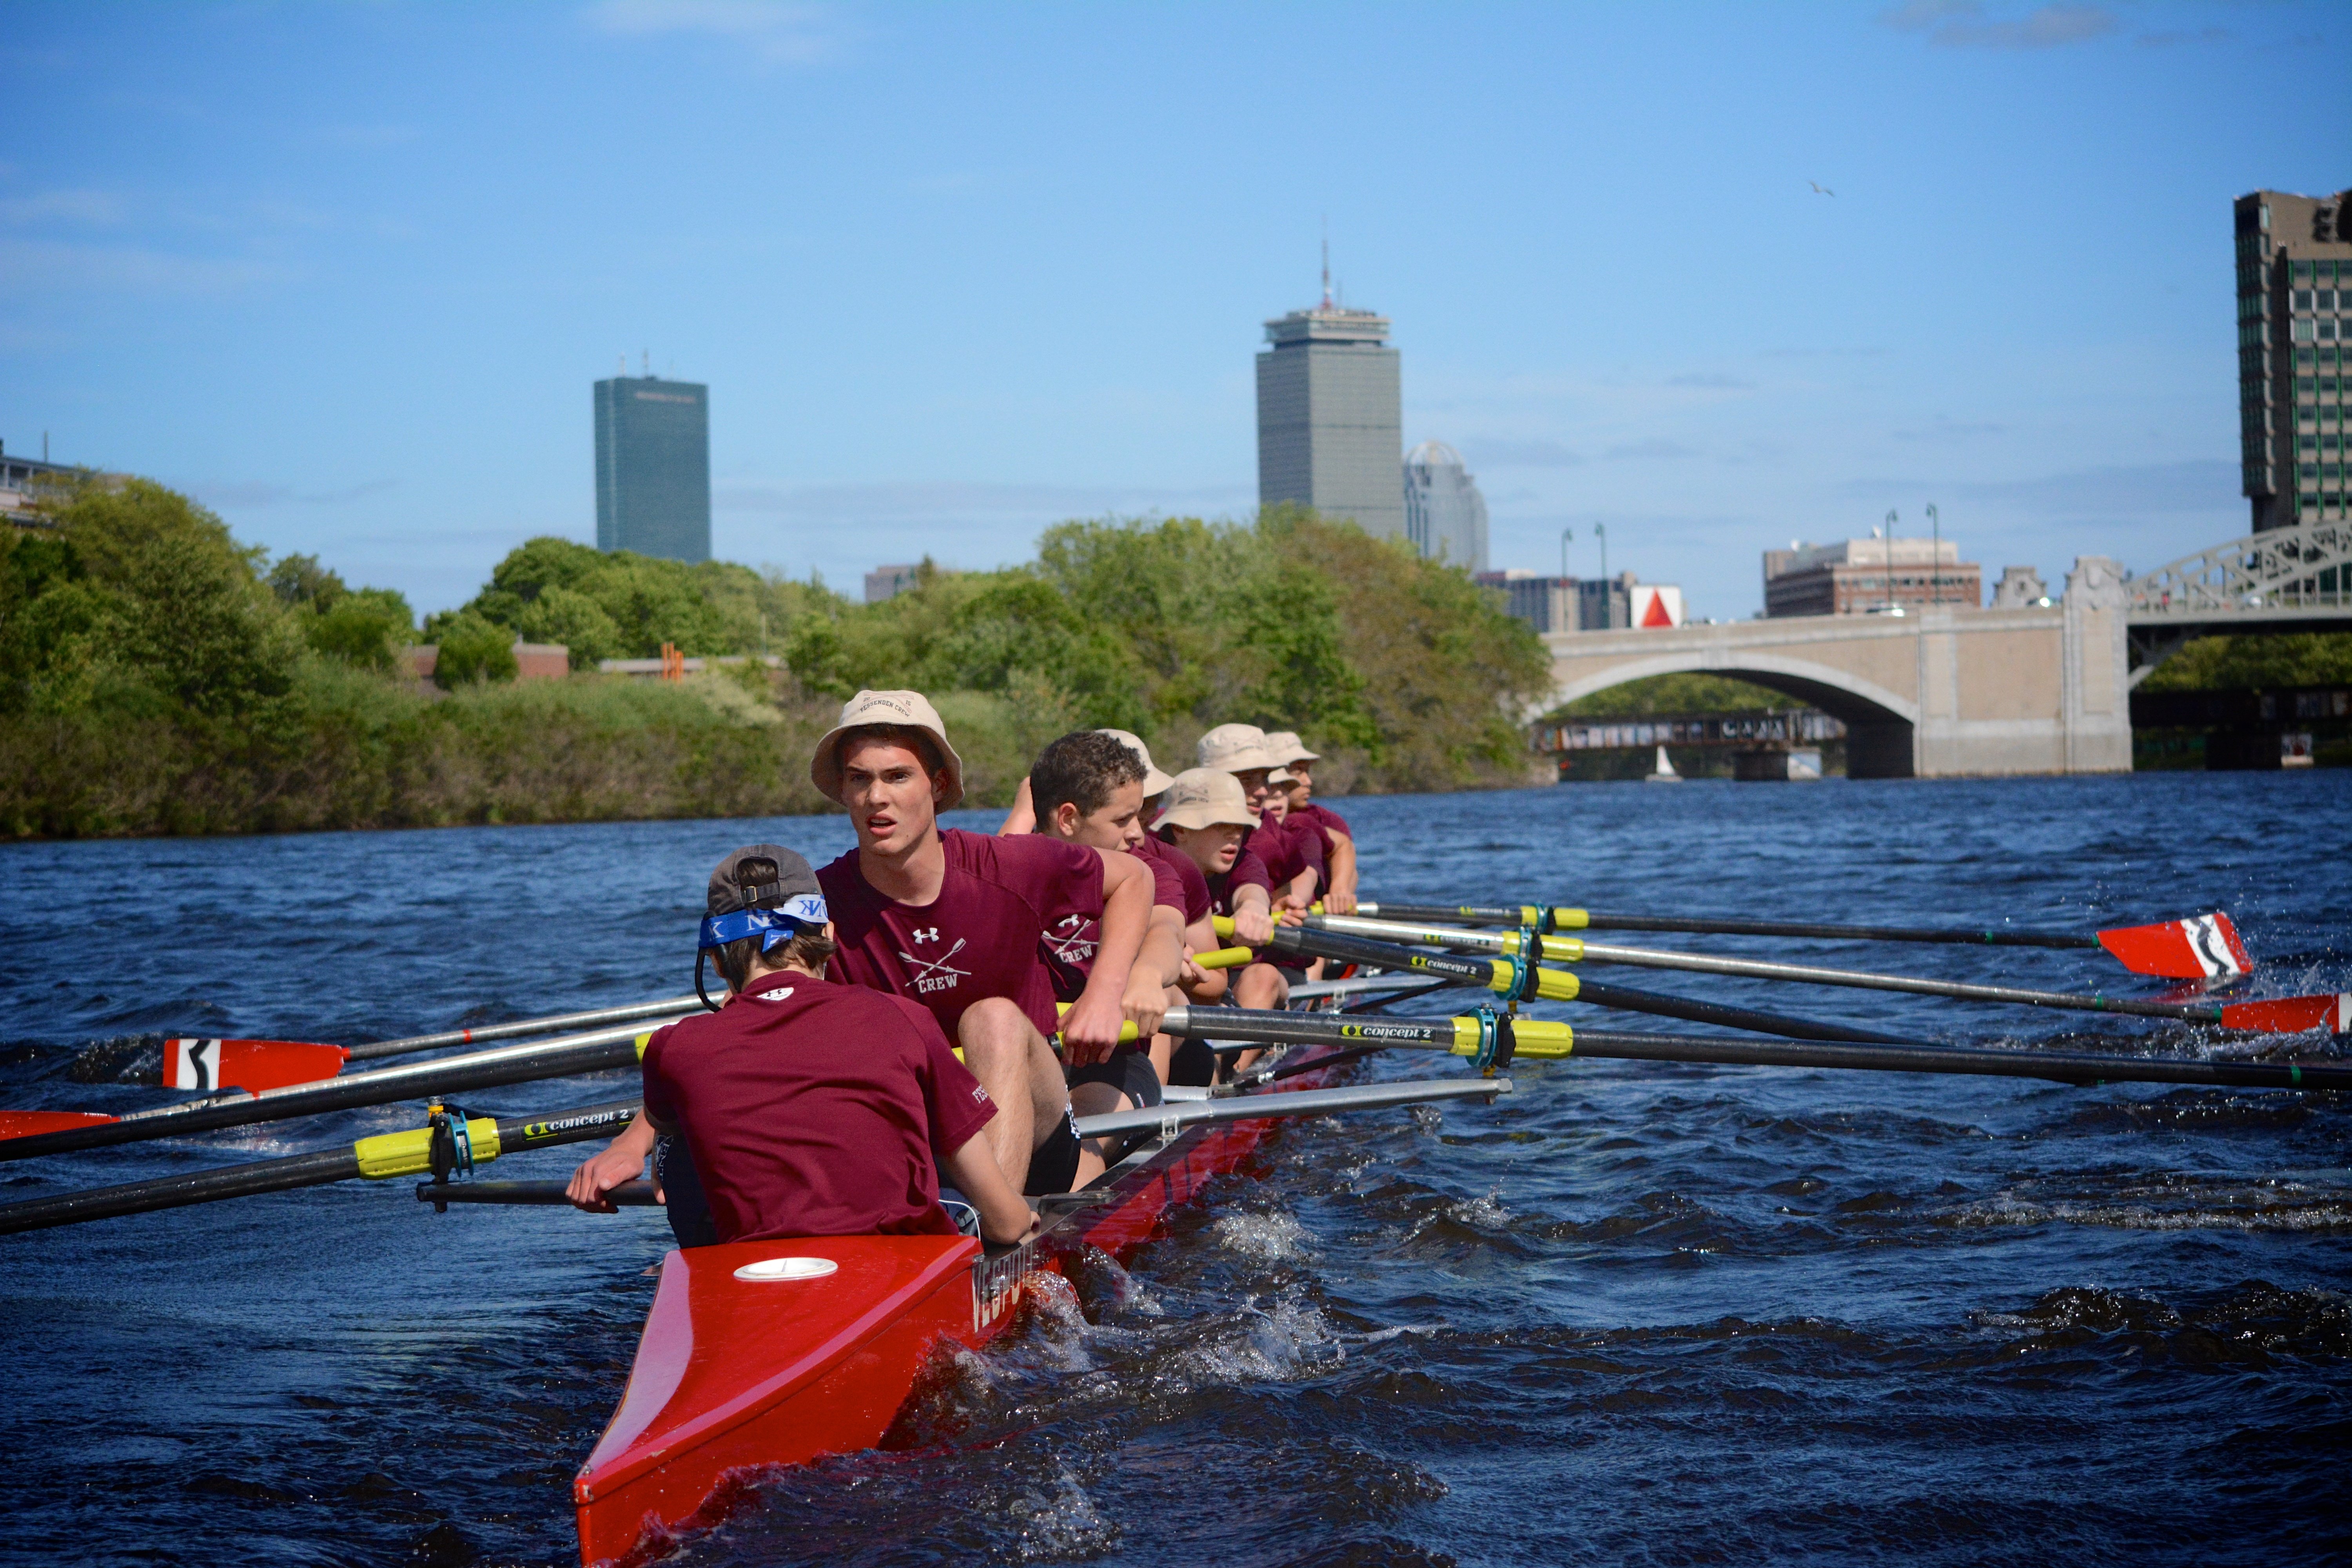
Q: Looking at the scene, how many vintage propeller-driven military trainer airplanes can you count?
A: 0